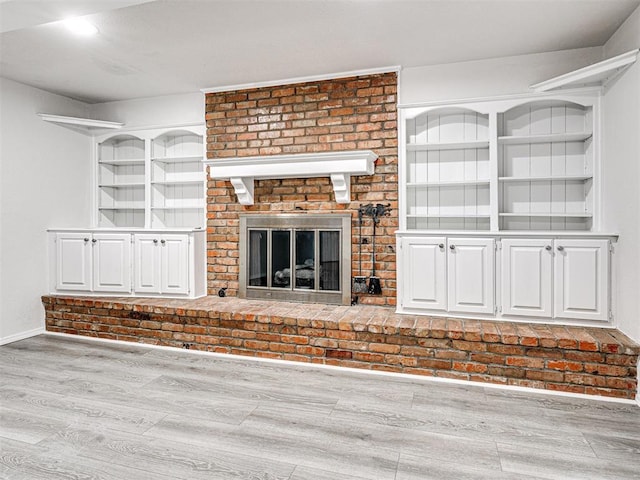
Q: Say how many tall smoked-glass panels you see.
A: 4